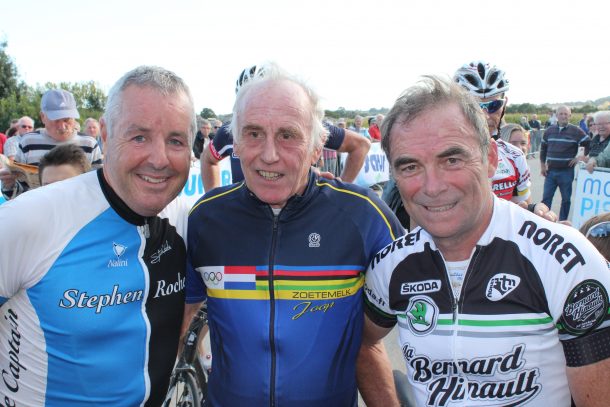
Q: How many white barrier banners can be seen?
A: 3